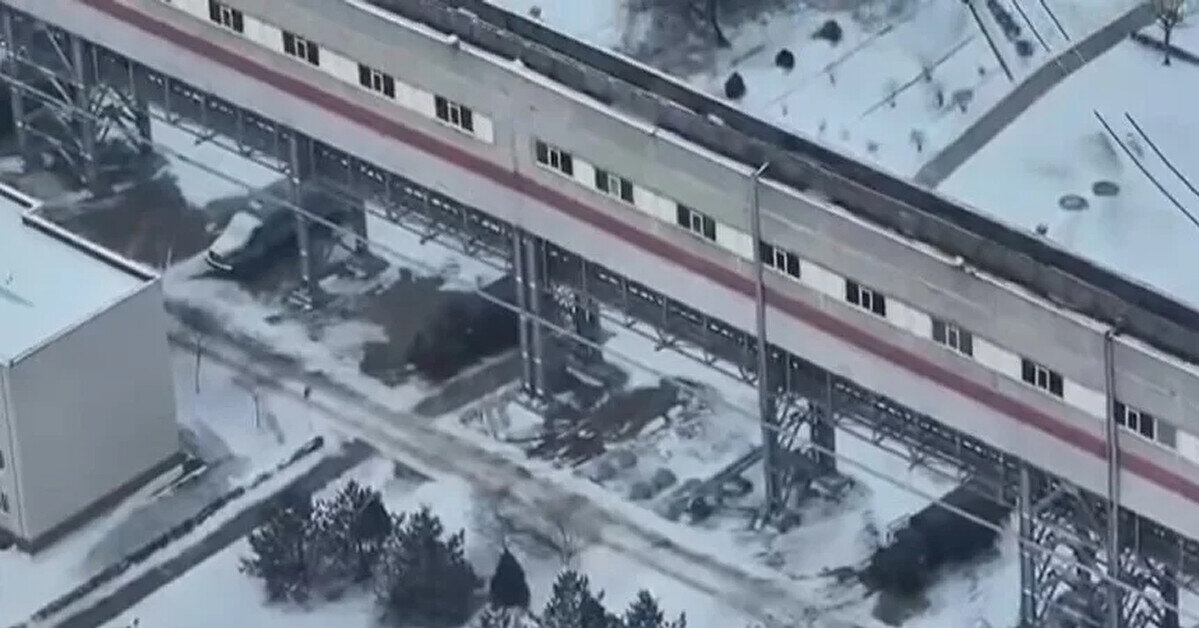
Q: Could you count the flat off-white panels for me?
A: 13